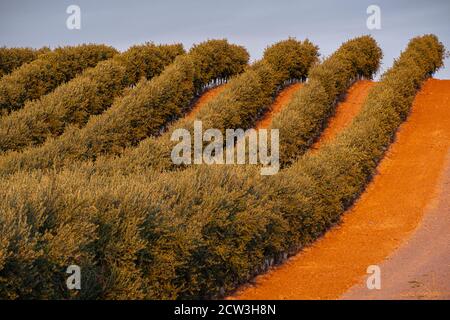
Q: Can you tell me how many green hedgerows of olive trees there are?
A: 7